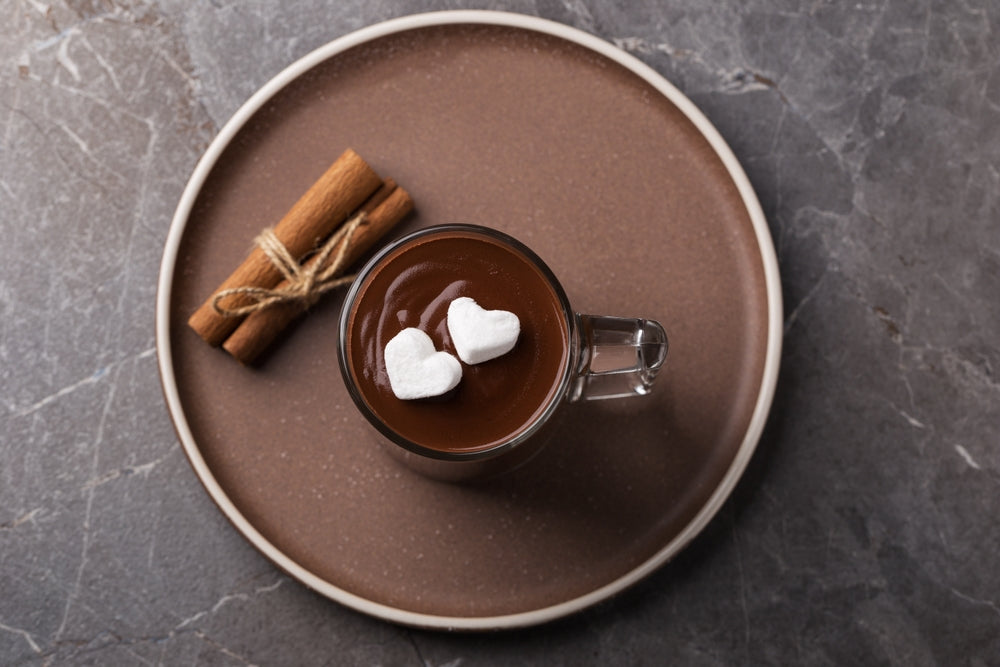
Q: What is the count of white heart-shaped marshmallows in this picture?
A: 2